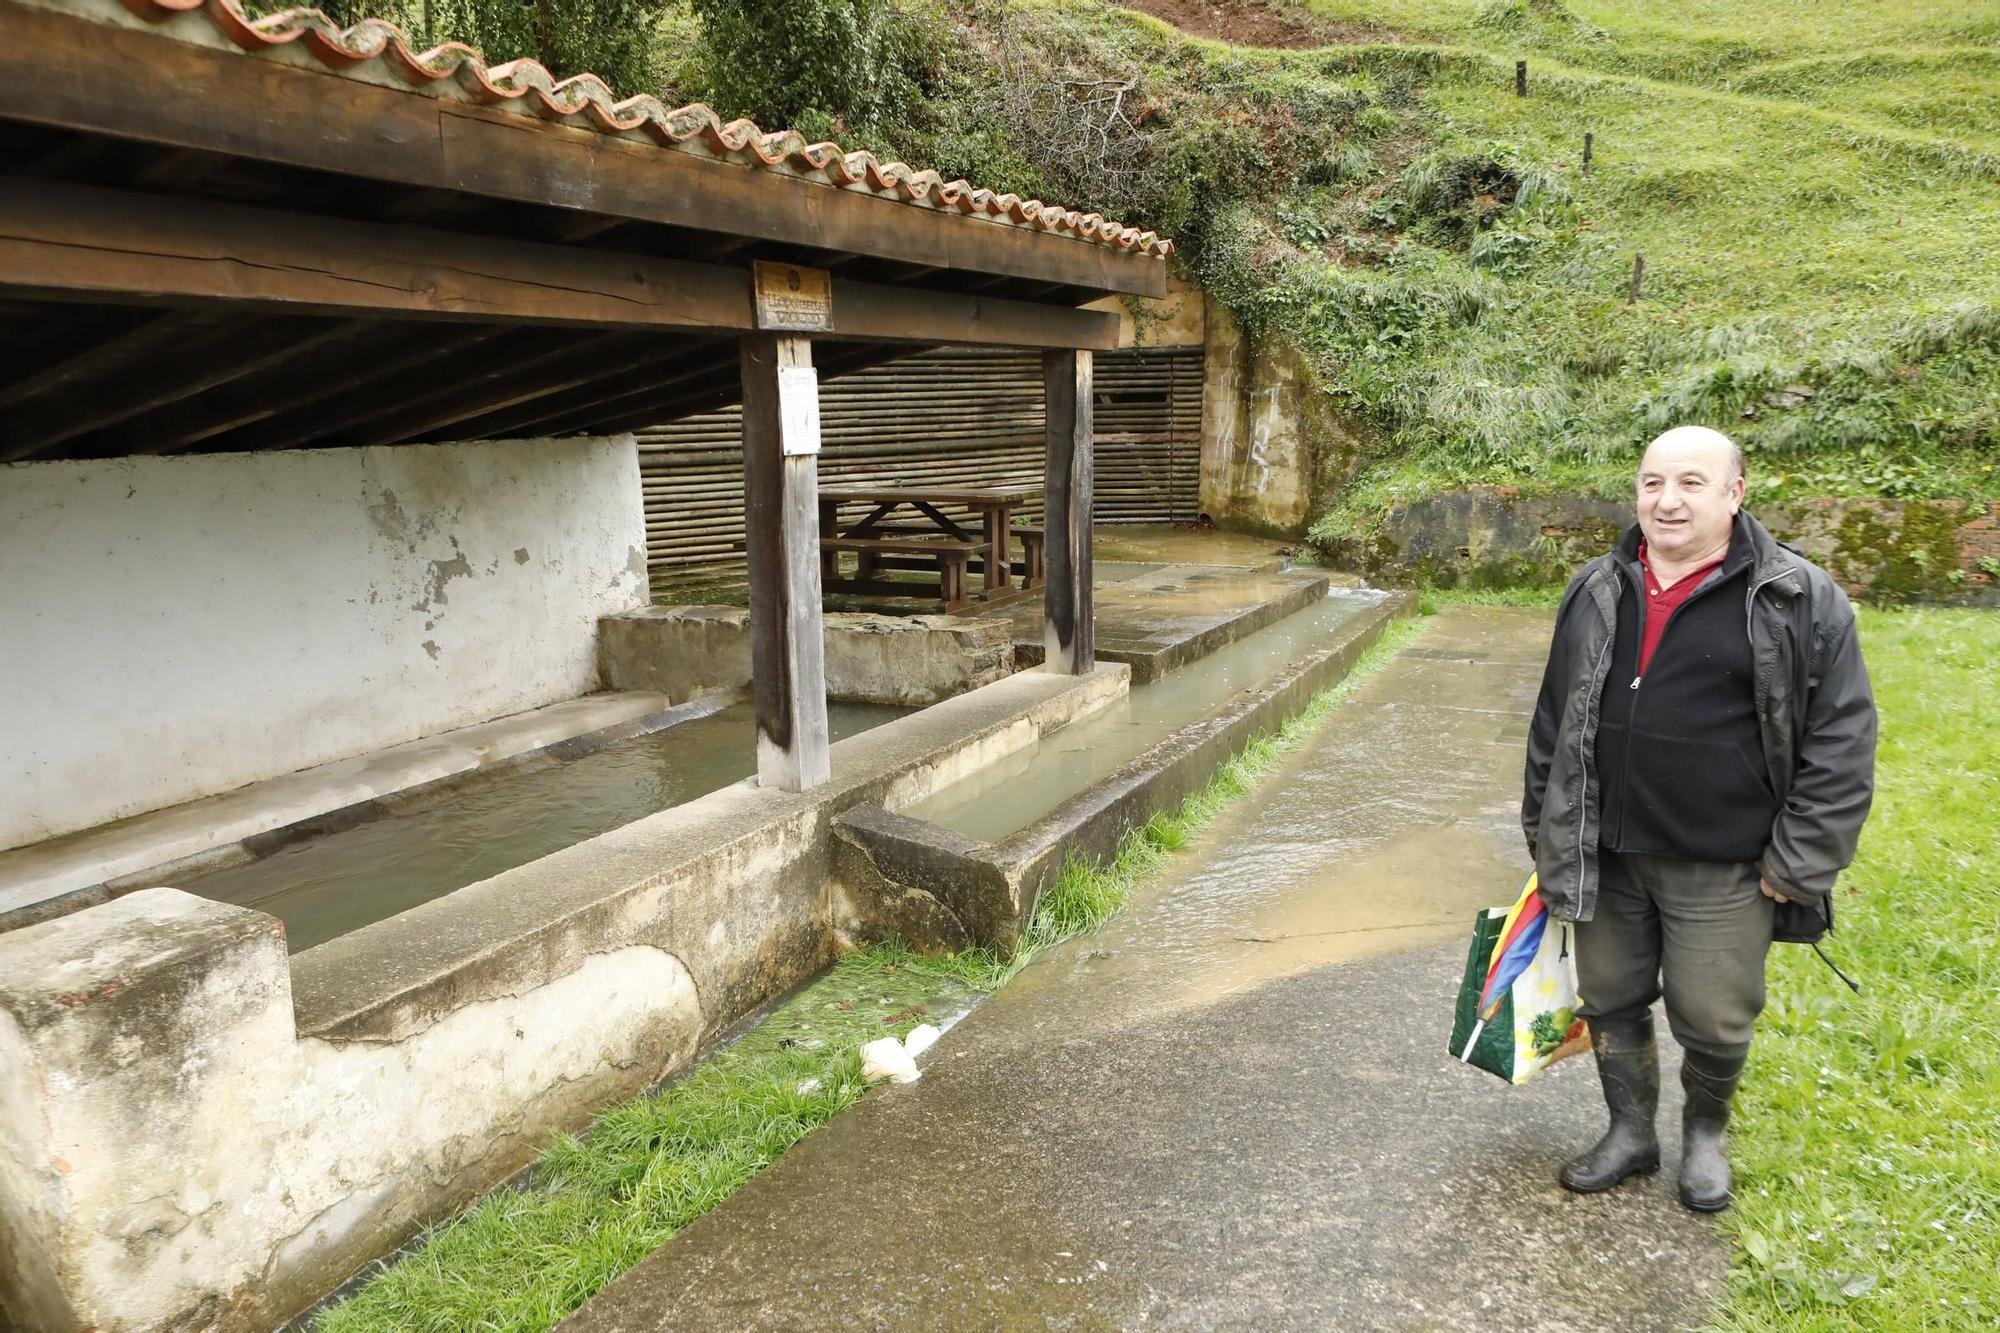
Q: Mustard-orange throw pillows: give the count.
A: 0